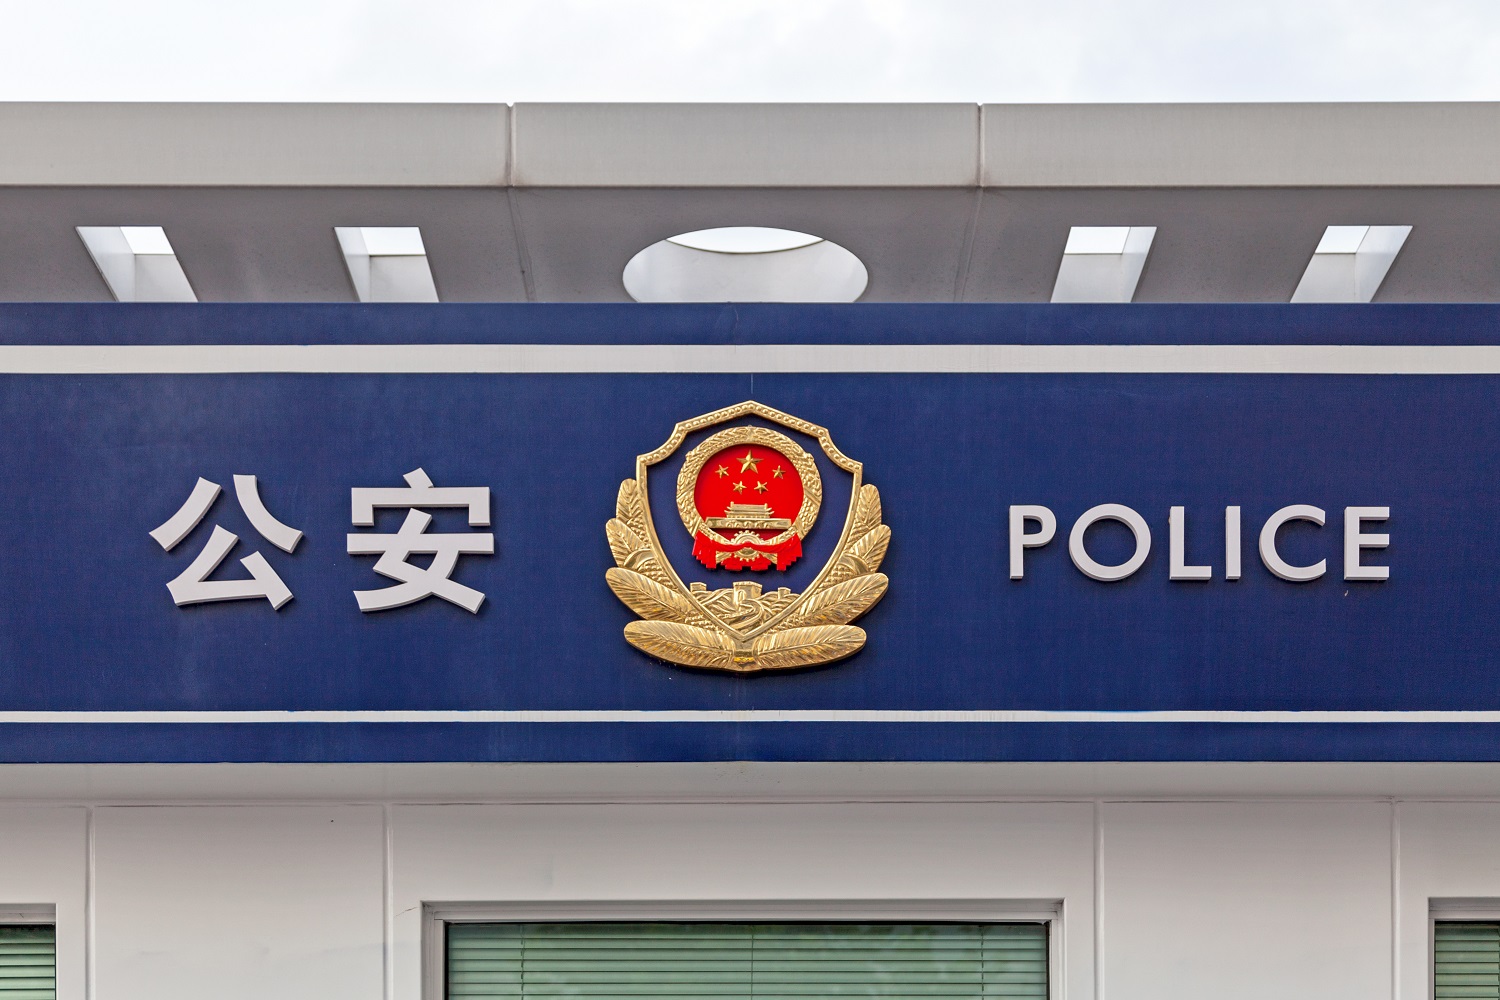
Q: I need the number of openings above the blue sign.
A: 5